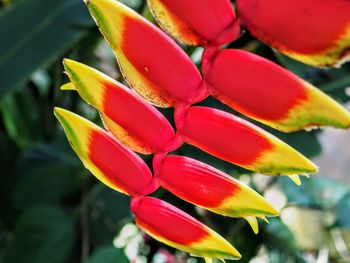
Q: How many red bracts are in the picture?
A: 9